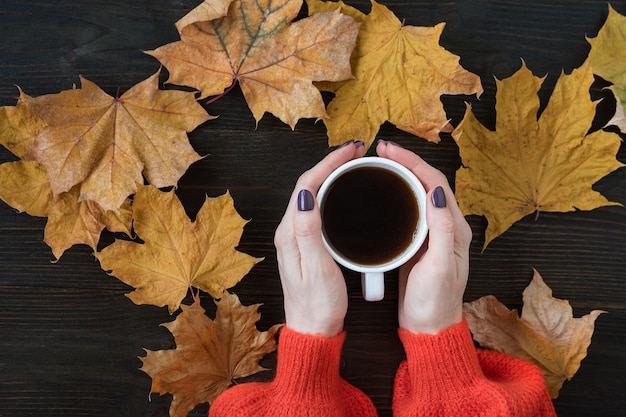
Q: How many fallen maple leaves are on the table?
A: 9